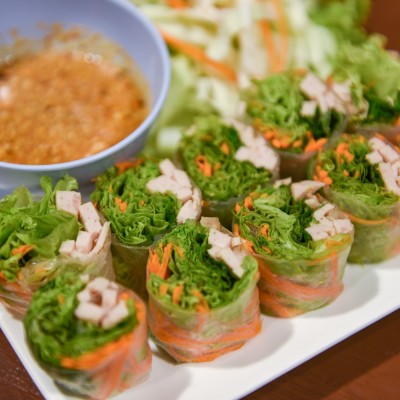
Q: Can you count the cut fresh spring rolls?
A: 9